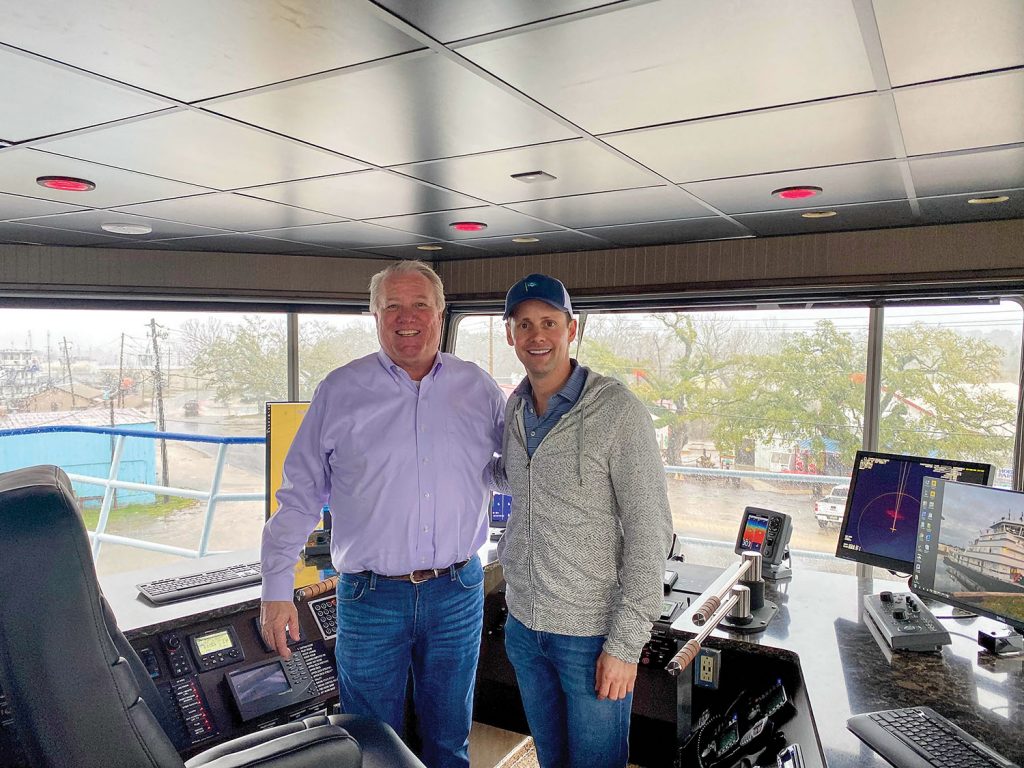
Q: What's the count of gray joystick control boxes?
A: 1